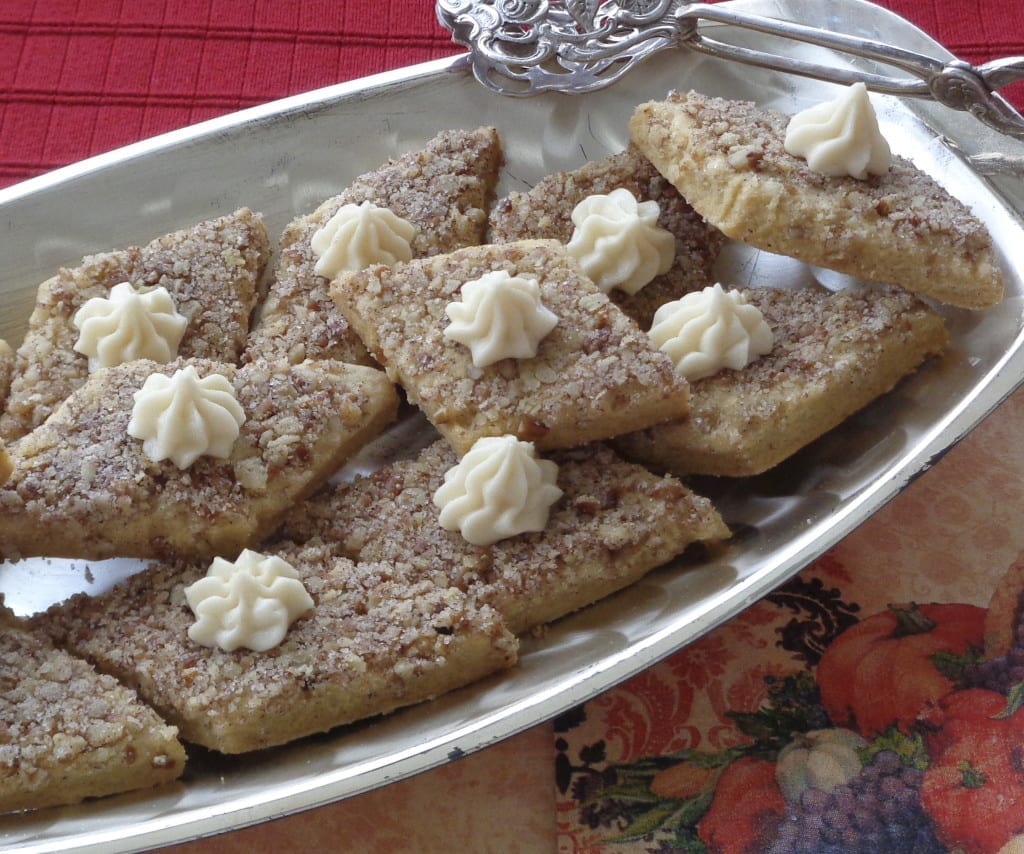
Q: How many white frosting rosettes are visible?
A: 9